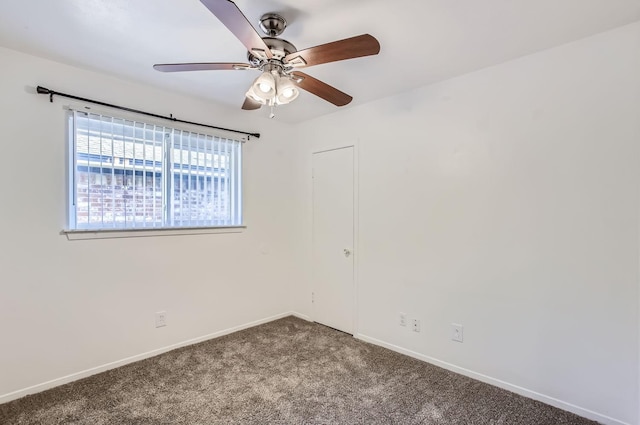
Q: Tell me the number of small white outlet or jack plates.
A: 4